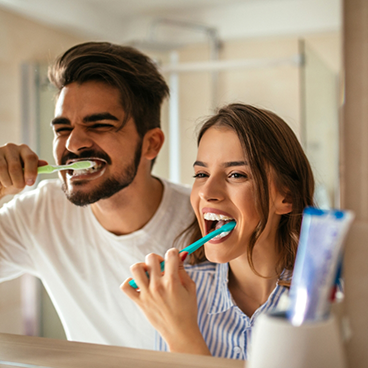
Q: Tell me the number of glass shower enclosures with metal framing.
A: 1